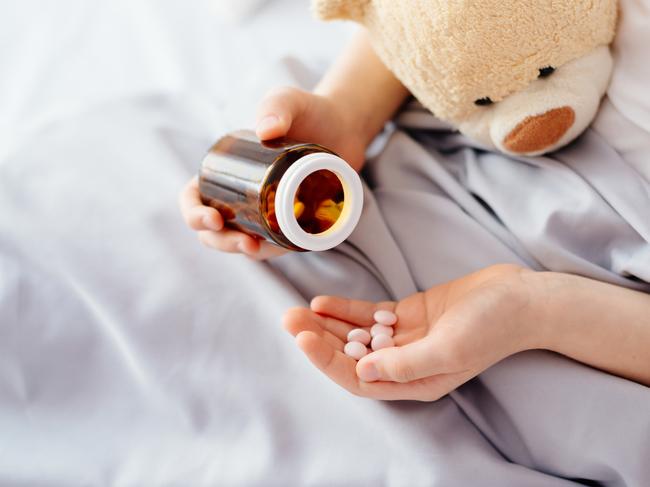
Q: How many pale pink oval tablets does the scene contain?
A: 5